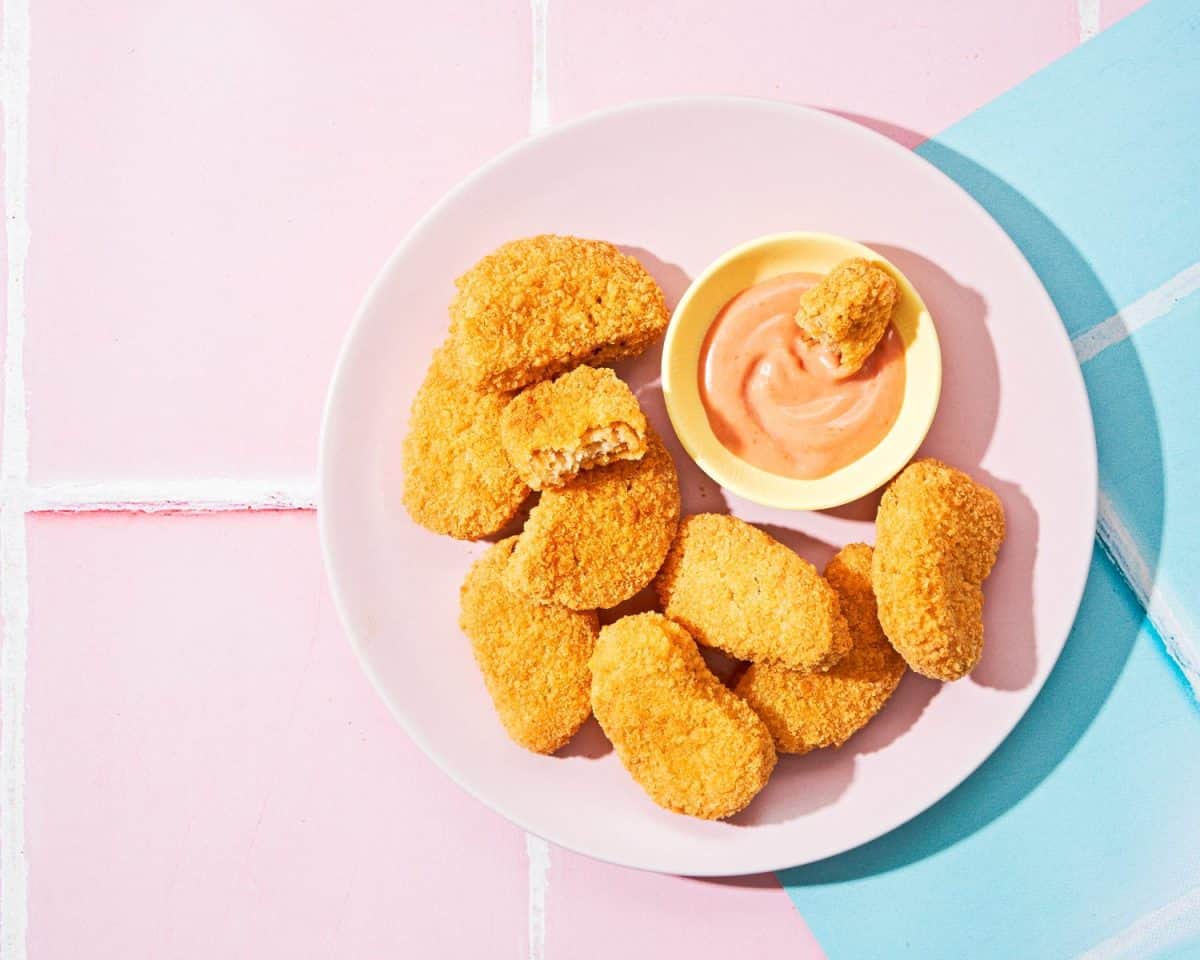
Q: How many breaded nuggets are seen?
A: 10